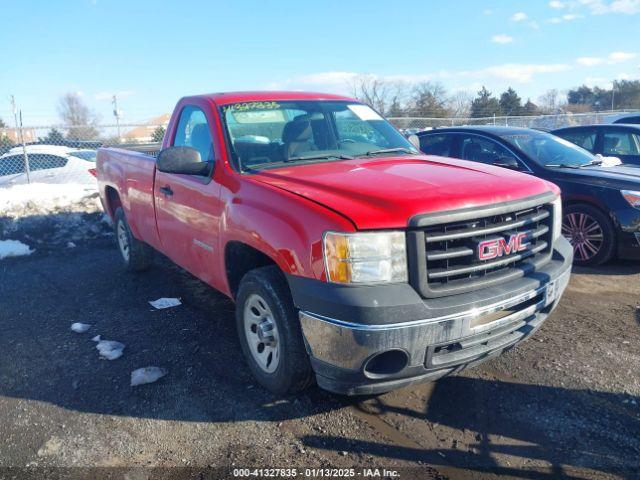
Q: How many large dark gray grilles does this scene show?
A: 1